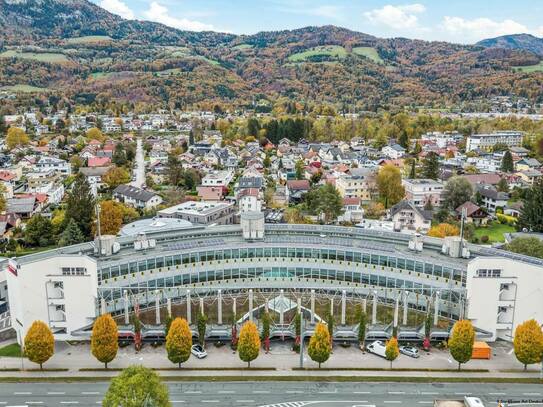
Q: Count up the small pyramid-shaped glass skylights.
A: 1